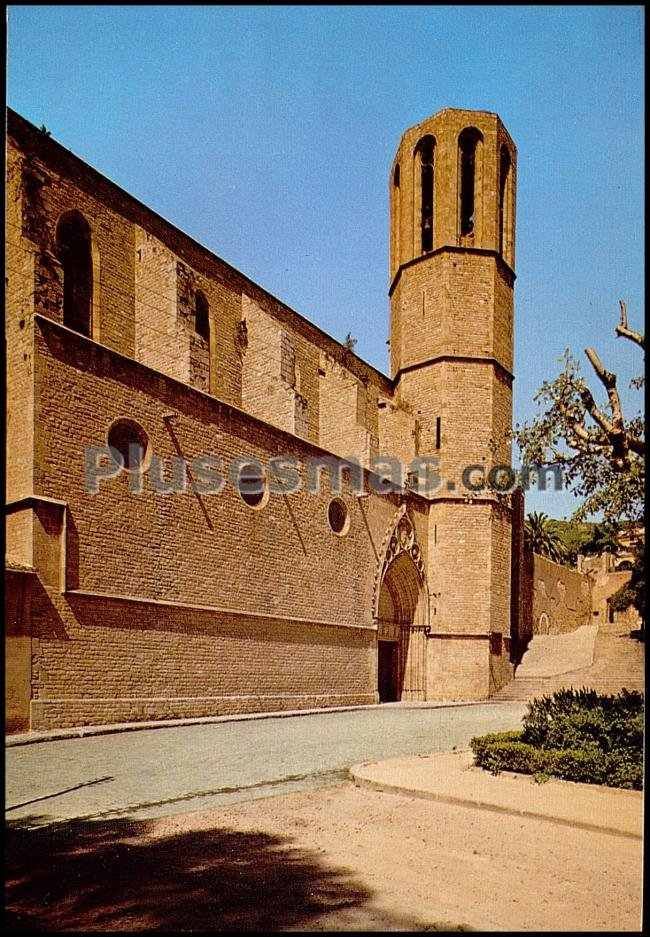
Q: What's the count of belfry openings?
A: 4